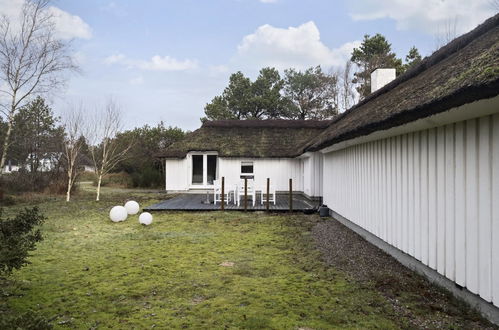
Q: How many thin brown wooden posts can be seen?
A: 4